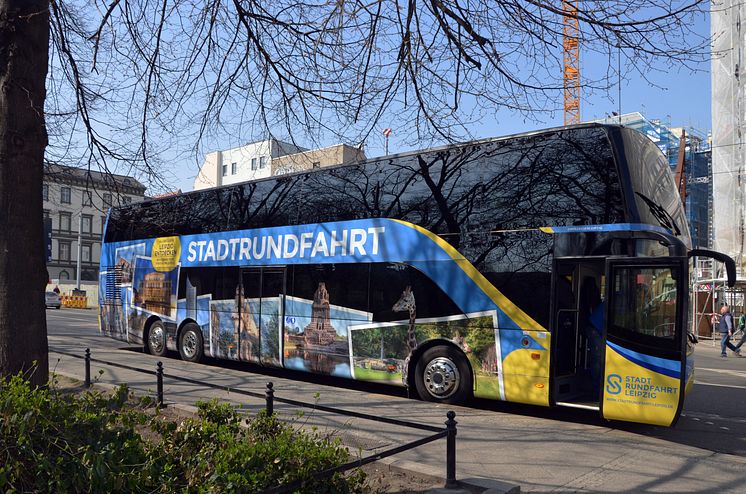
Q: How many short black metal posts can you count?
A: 4